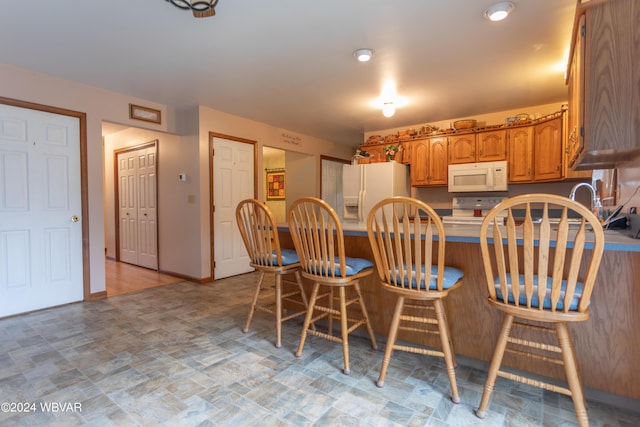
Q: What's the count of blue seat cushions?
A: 4